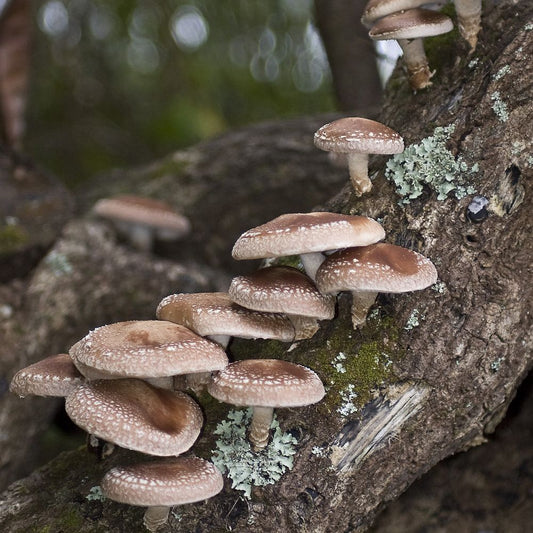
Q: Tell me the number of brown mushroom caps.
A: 13